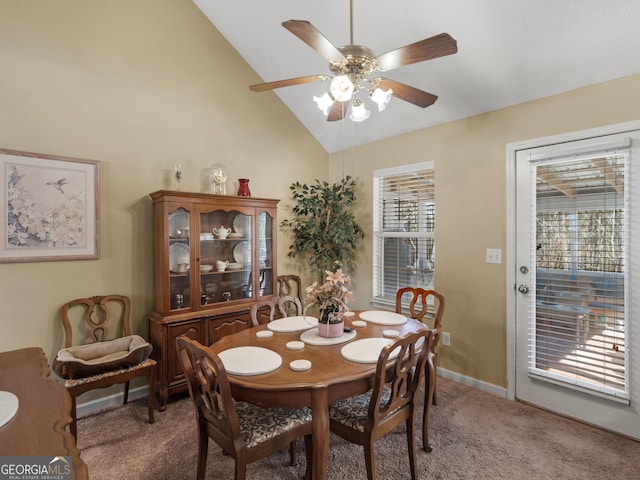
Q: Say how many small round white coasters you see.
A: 6